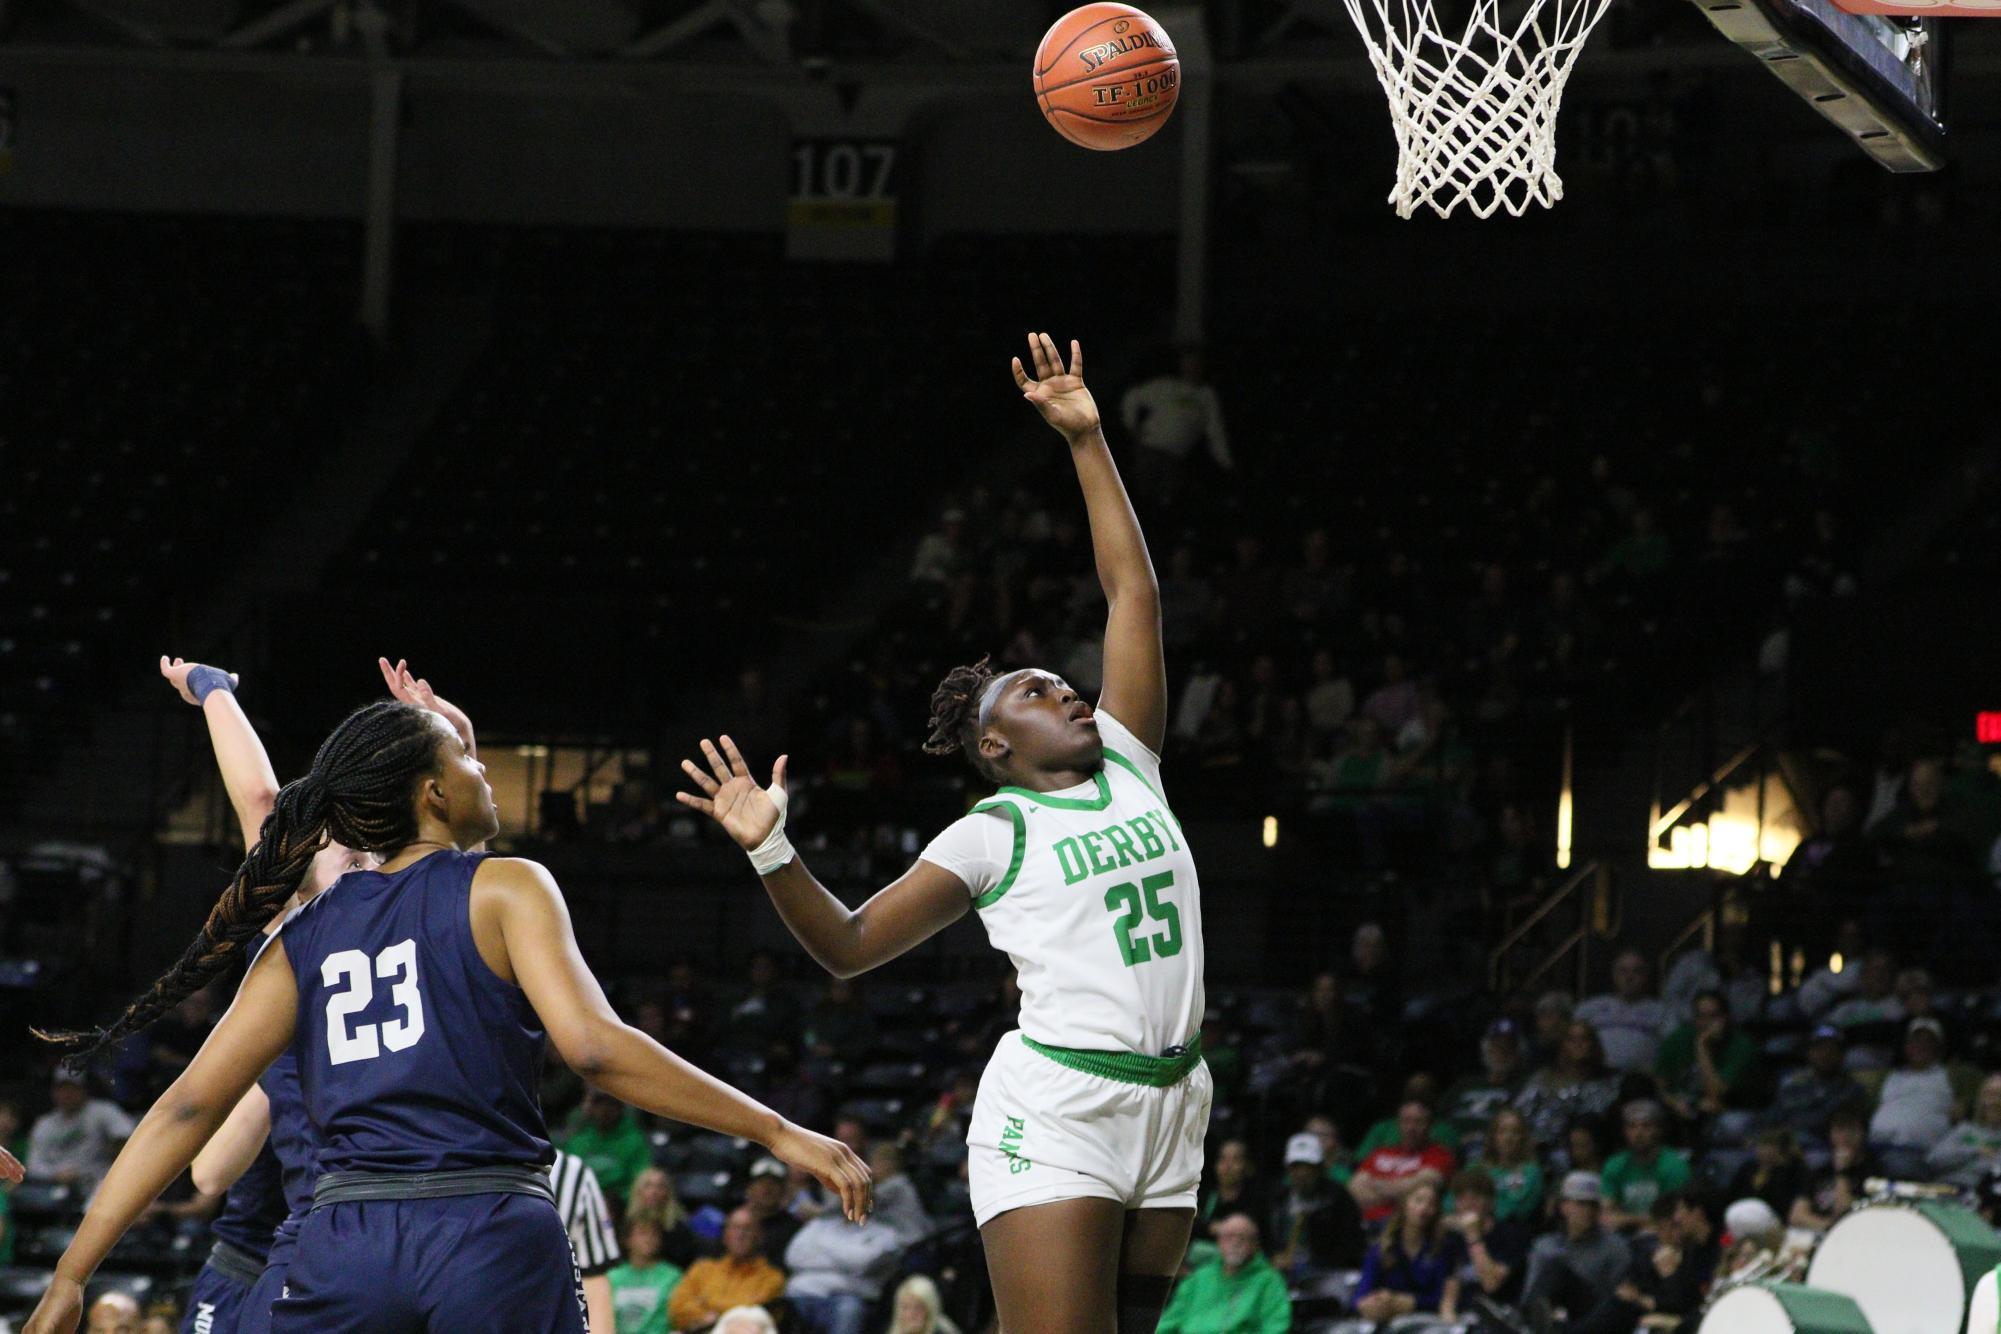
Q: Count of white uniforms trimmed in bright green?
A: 1